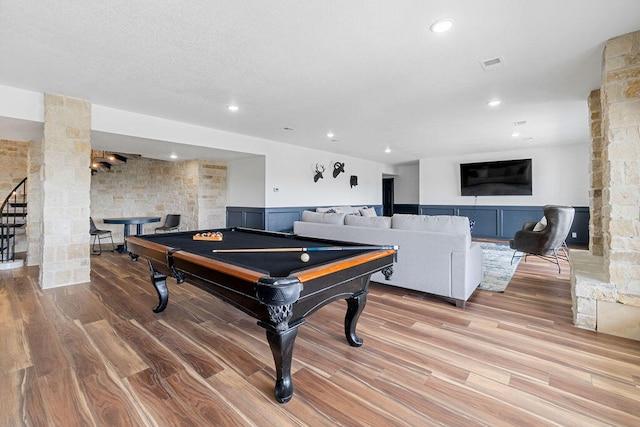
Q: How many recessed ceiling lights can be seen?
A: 7